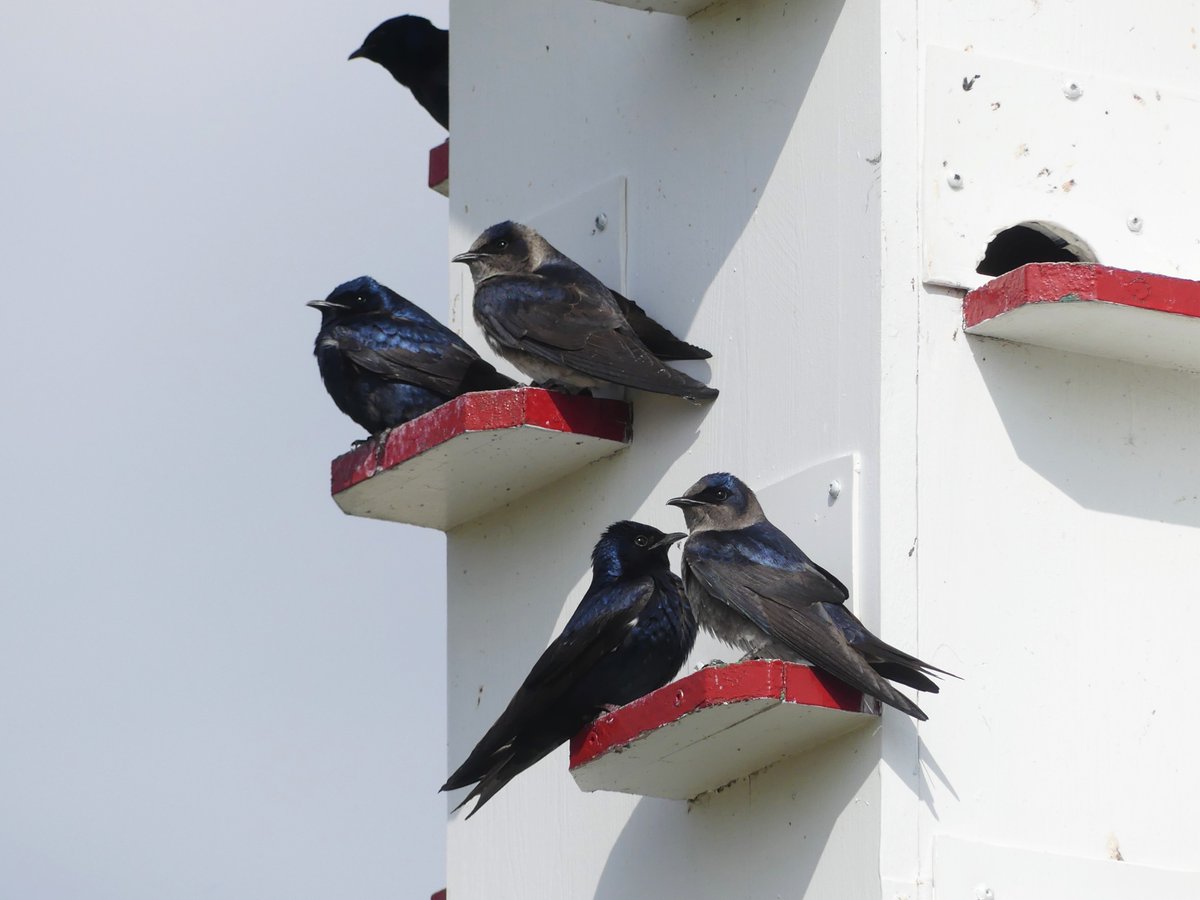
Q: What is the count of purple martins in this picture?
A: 5